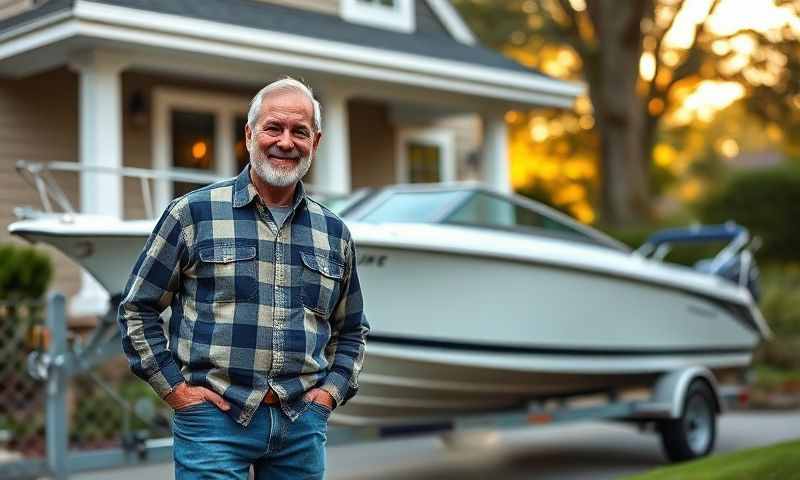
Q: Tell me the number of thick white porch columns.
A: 3